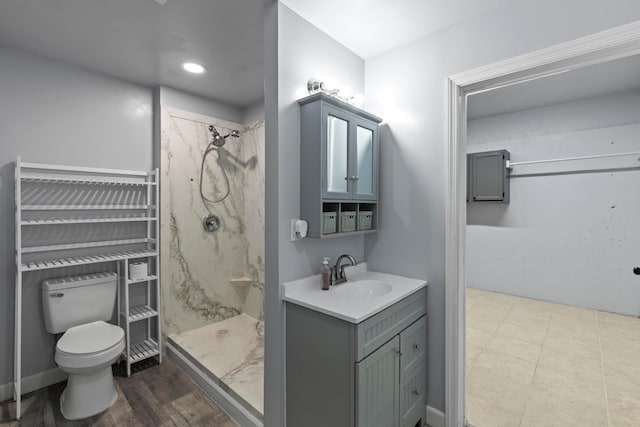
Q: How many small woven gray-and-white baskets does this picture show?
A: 3